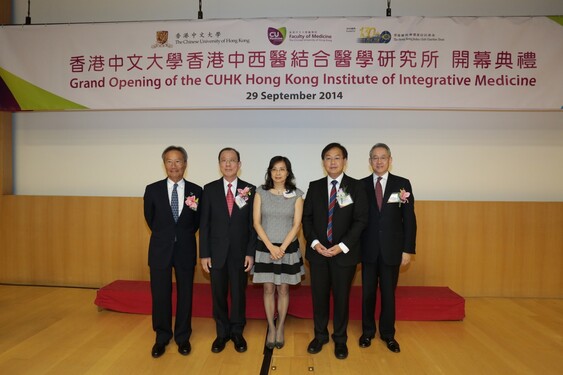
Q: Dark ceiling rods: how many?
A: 3